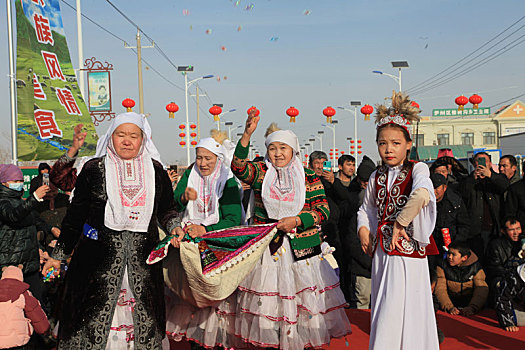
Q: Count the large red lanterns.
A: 10